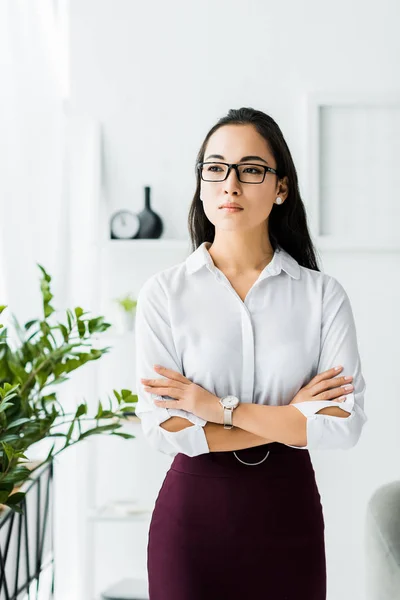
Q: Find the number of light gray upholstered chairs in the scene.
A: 1